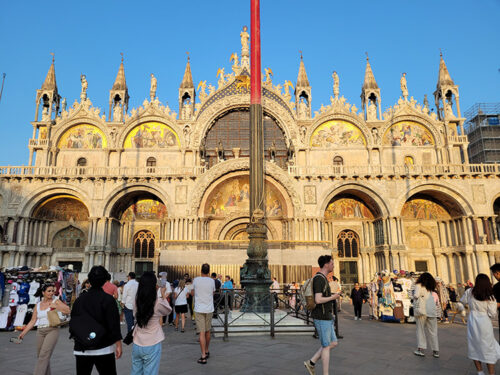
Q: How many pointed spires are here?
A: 6